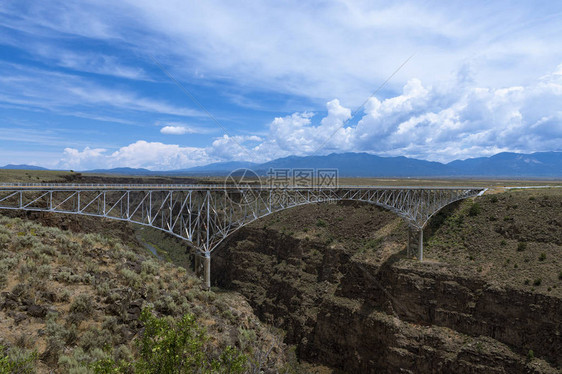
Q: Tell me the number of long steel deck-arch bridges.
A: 1